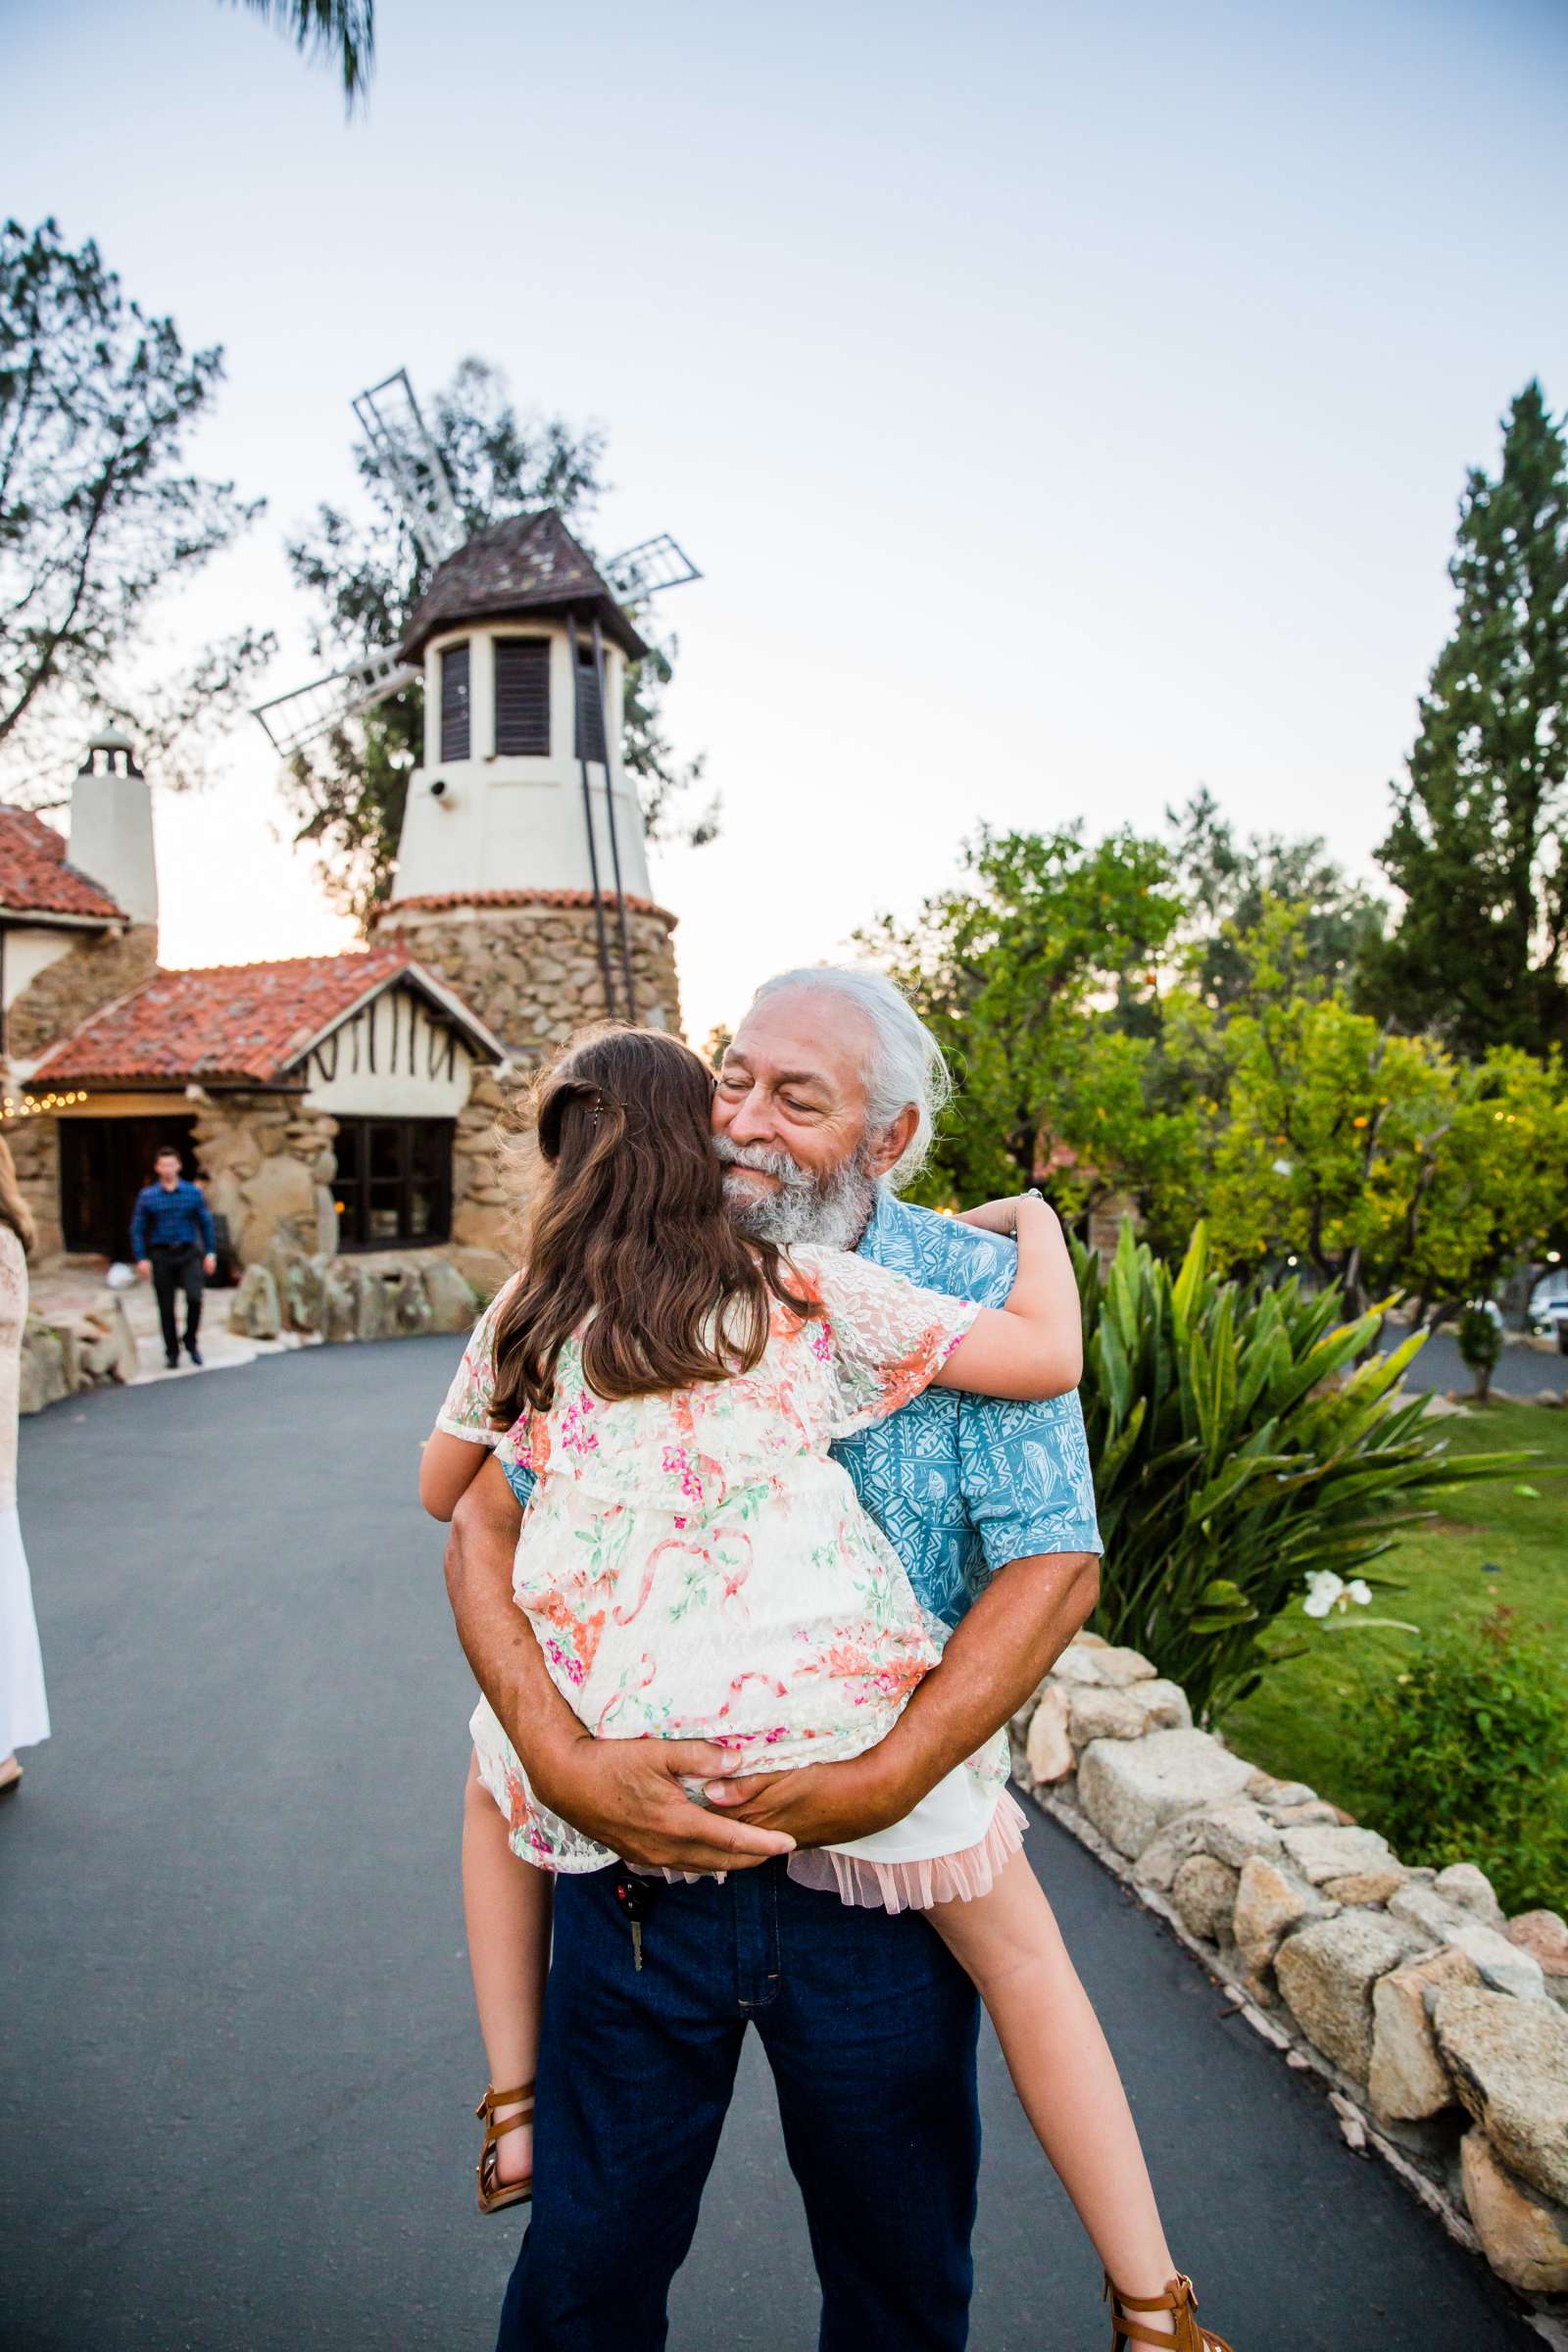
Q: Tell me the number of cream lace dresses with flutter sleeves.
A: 1